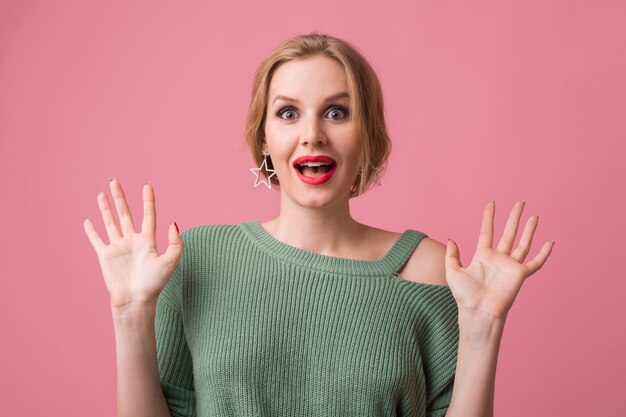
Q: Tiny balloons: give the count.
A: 0